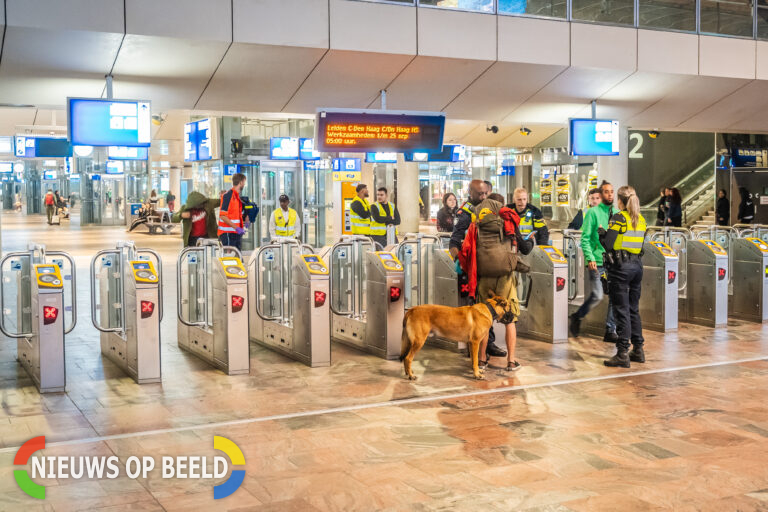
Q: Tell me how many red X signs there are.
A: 9